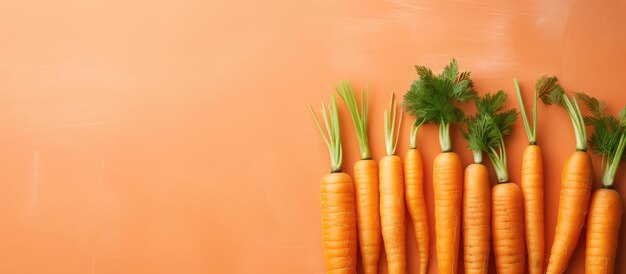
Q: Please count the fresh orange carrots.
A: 10